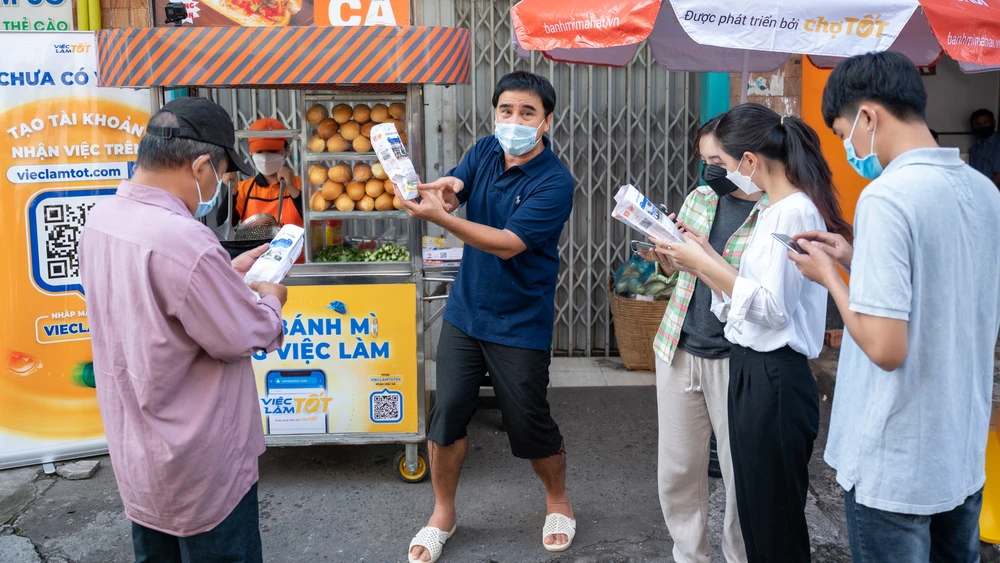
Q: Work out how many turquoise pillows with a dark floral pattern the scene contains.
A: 0